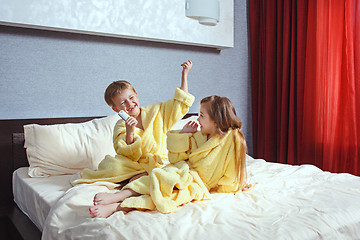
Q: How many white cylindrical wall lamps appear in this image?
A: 1